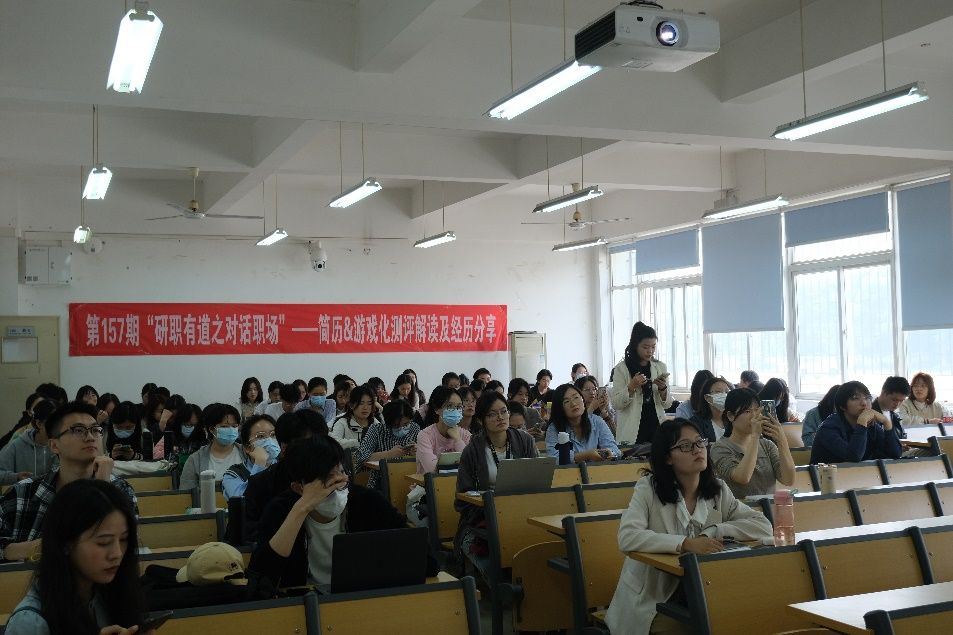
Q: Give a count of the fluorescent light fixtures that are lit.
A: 11